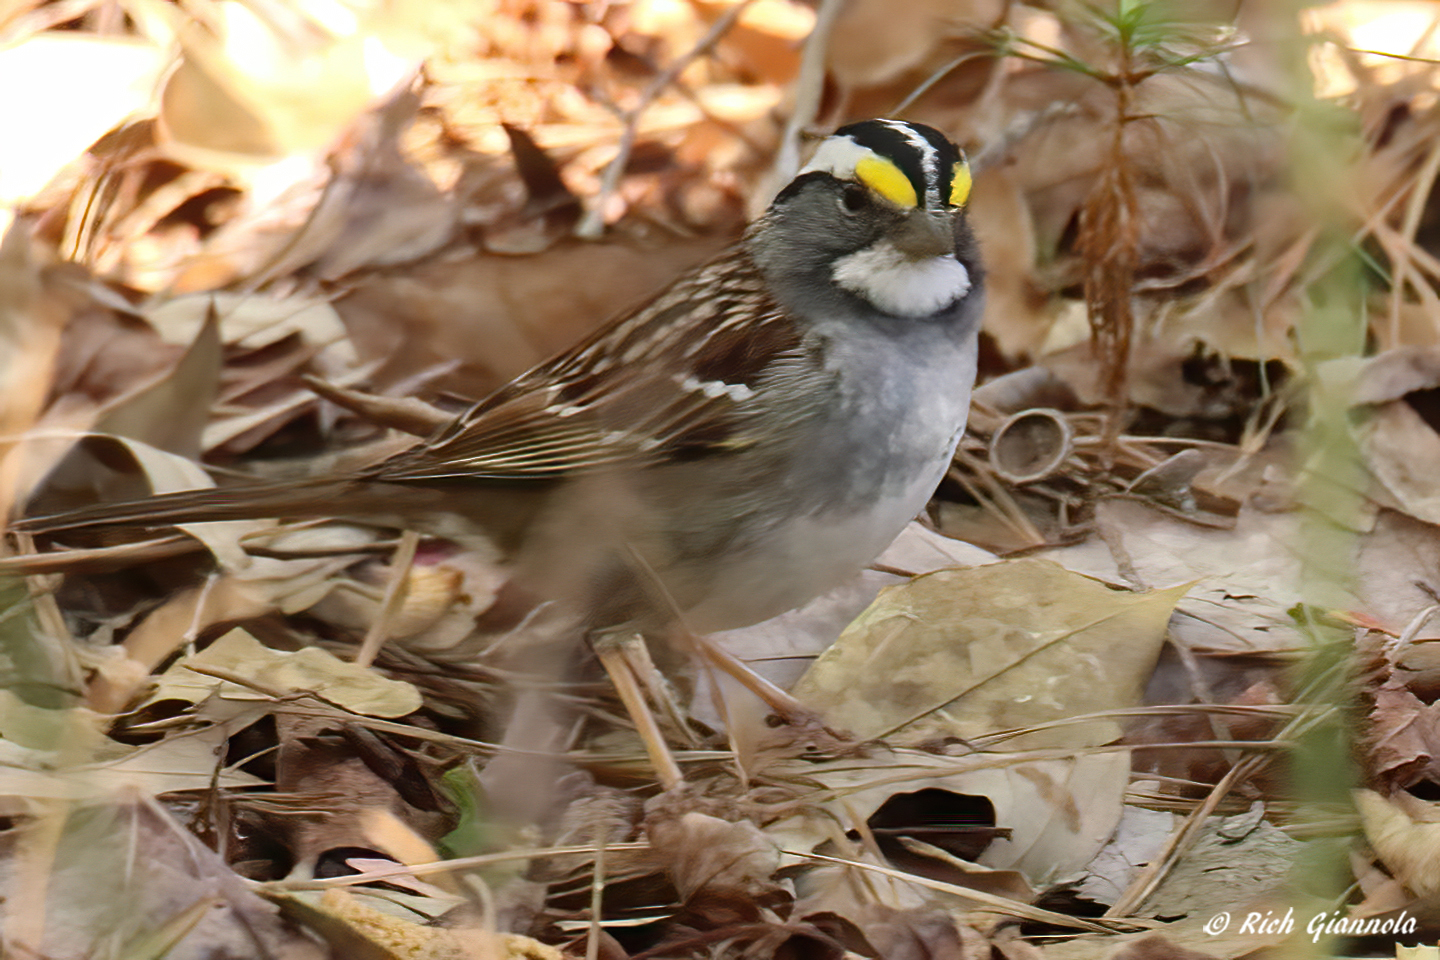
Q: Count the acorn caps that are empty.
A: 1